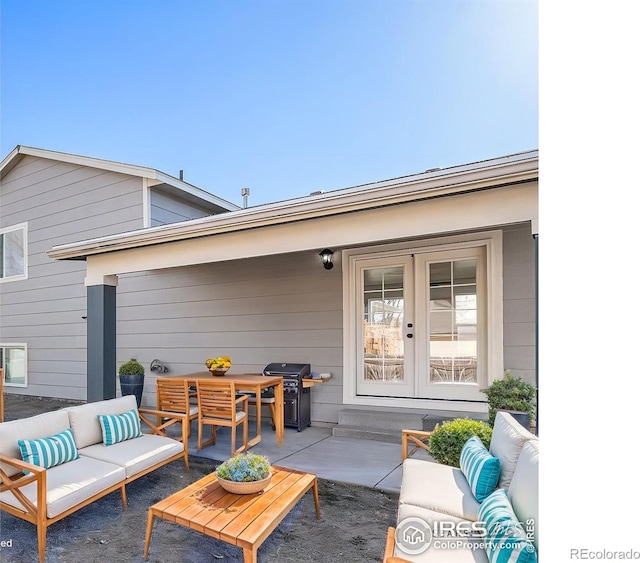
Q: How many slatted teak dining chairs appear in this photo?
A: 2